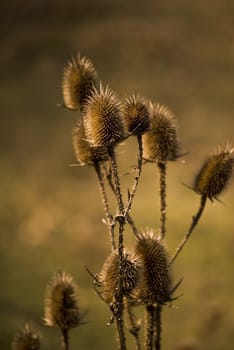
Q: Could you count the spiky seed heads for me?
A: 10